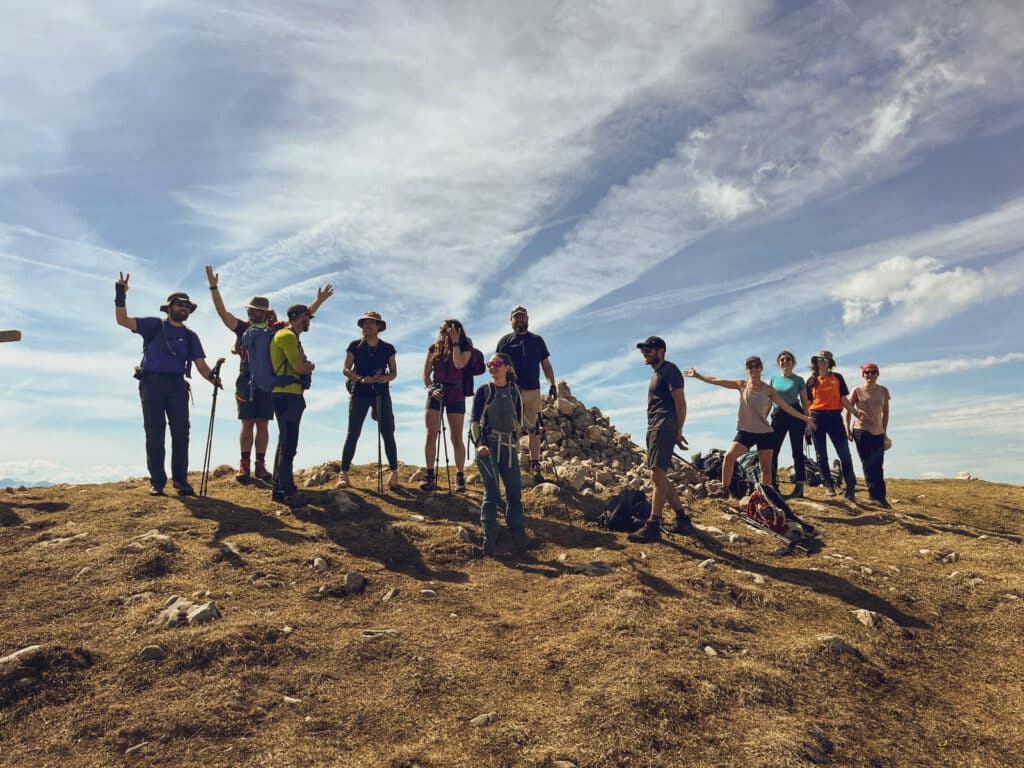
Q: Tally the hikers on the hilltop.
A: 12